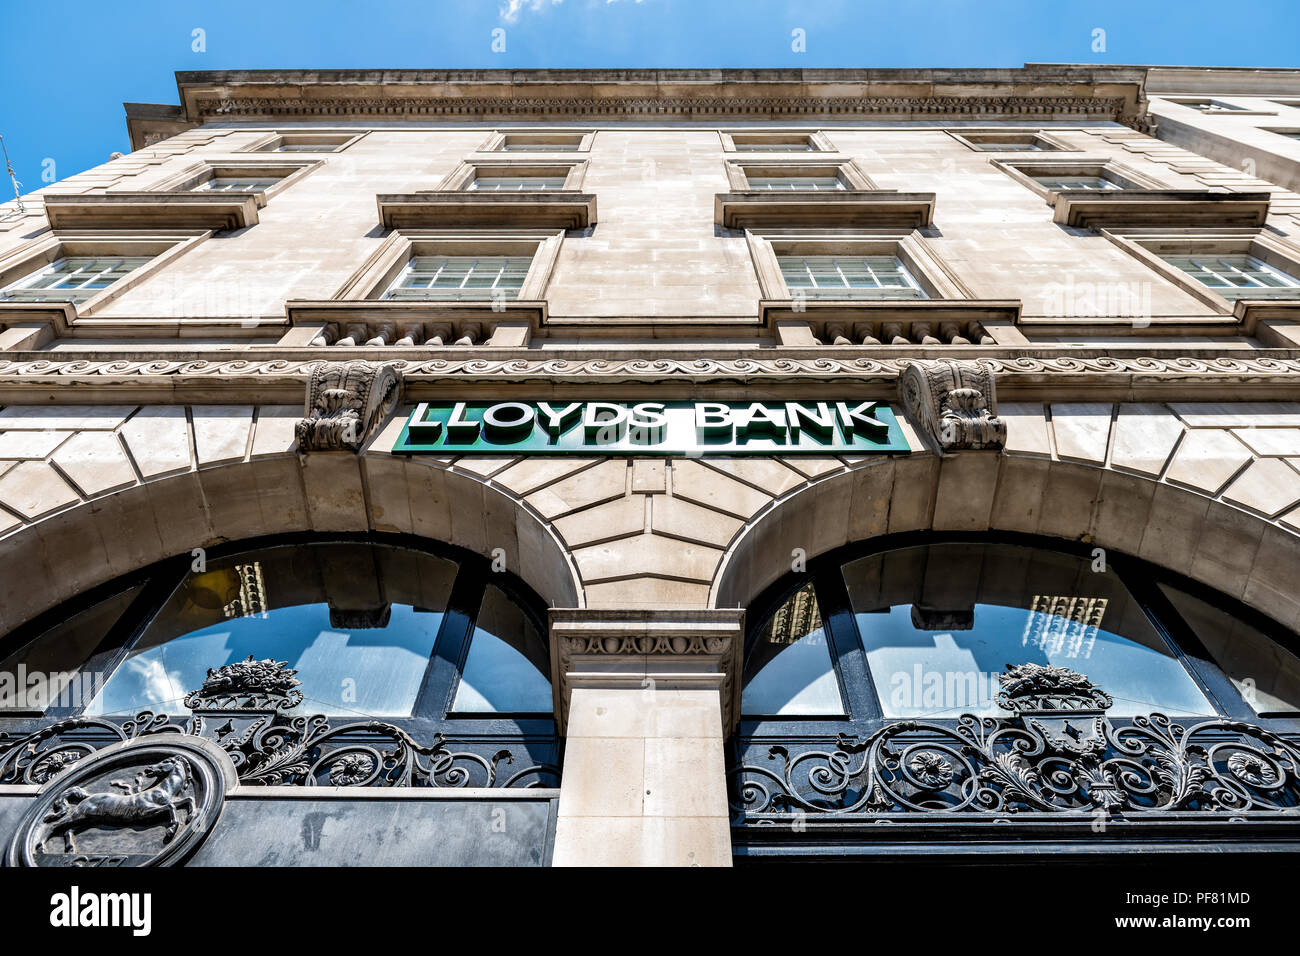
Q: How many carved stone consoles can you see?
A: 2